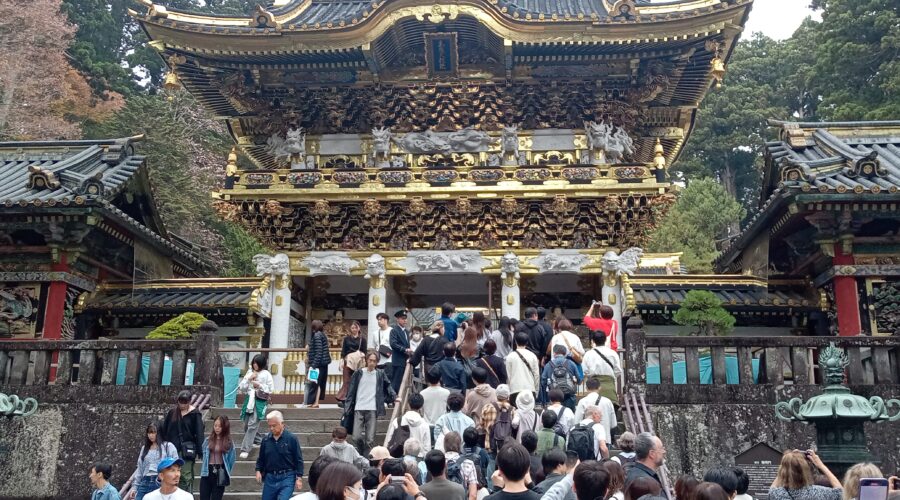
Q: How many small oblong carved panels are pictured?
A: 9